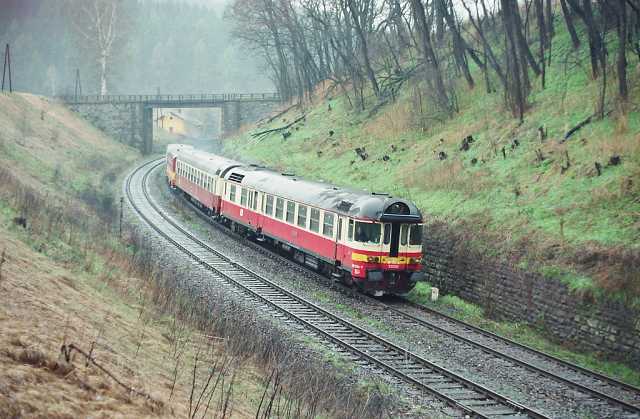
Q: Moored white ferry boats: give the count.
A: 0